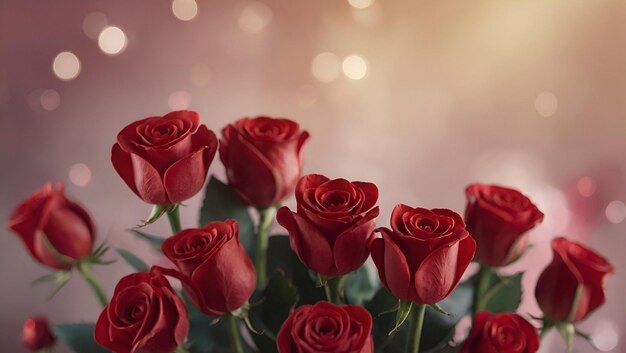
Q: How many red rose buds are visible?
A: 12